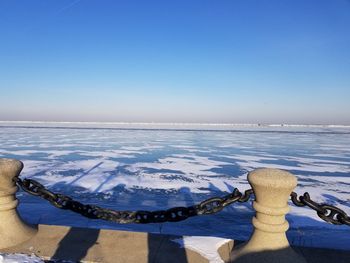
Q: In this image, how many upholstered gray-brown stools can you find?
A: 0